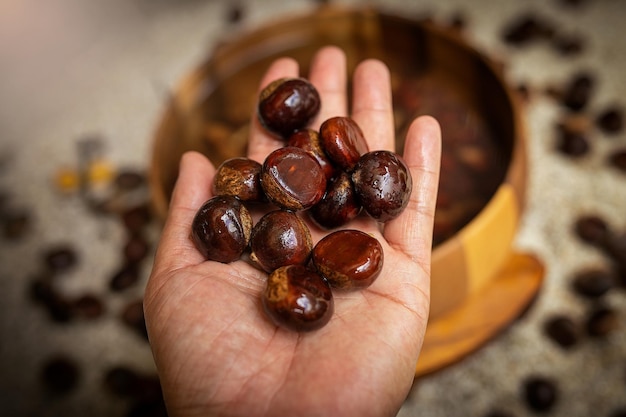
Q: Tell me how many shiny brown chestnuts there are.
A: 11